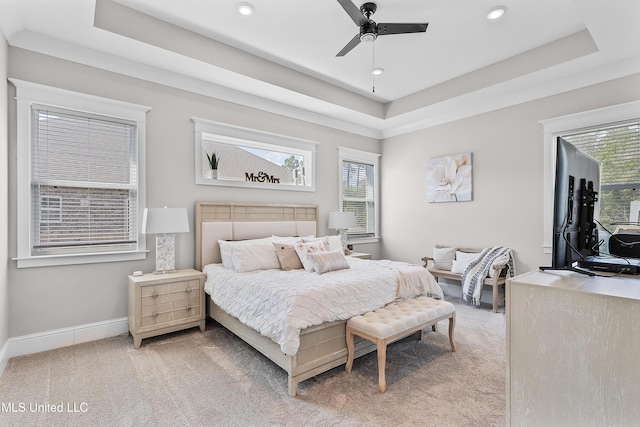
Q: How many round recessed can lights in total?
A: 3